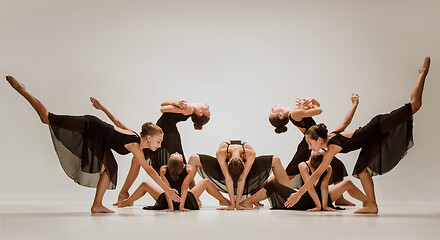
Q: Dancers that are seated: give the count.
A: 2